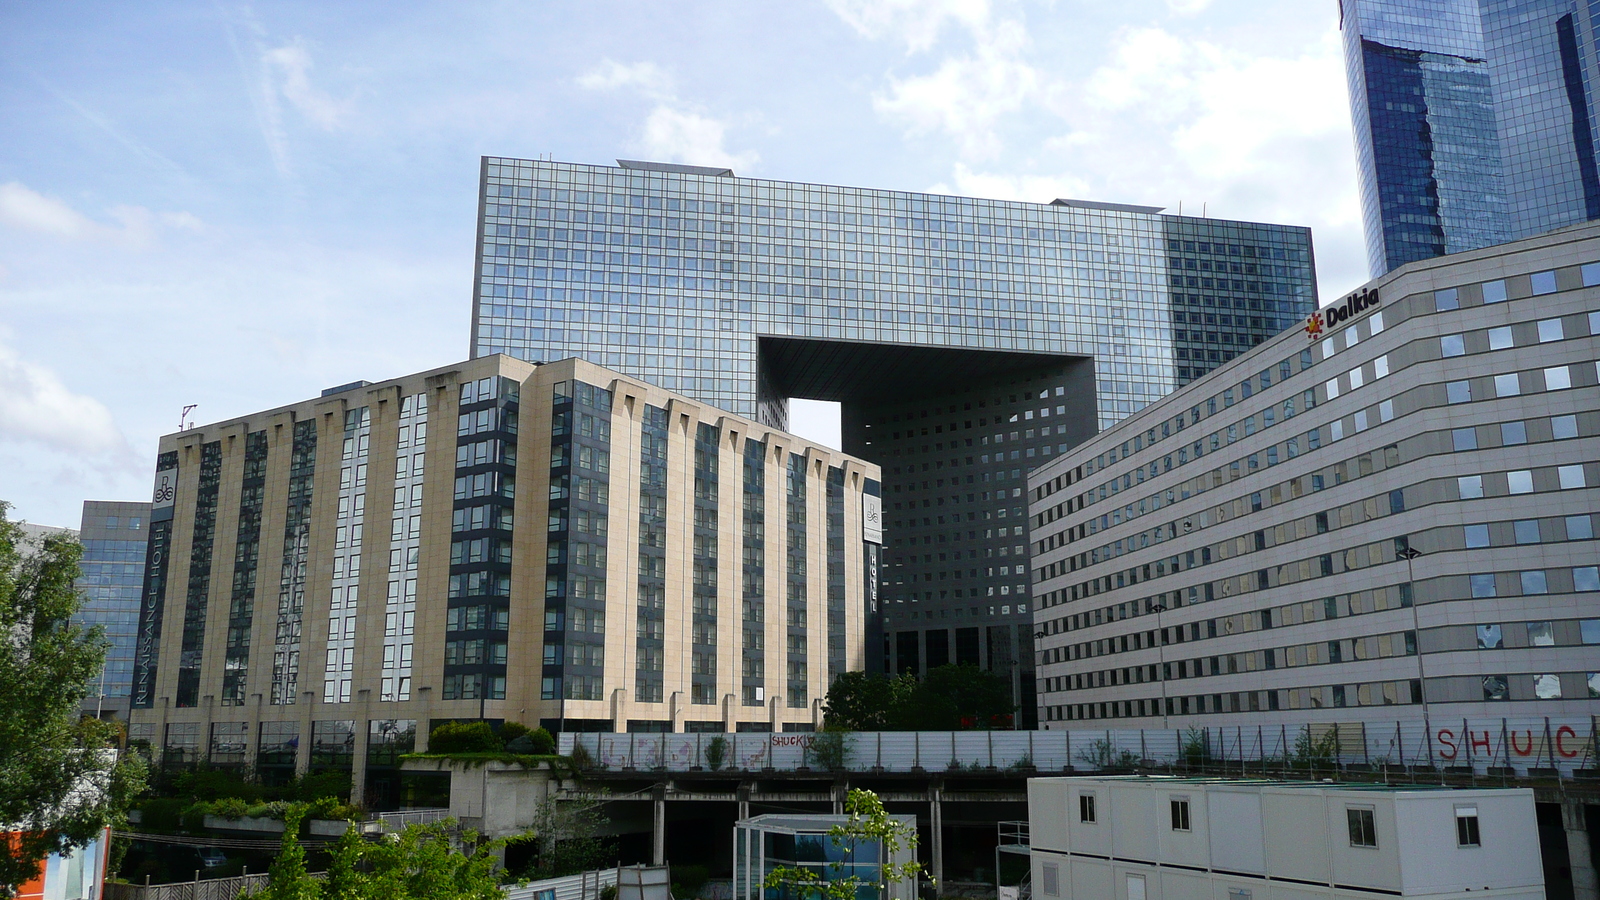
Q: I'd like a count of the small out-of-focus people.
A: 0